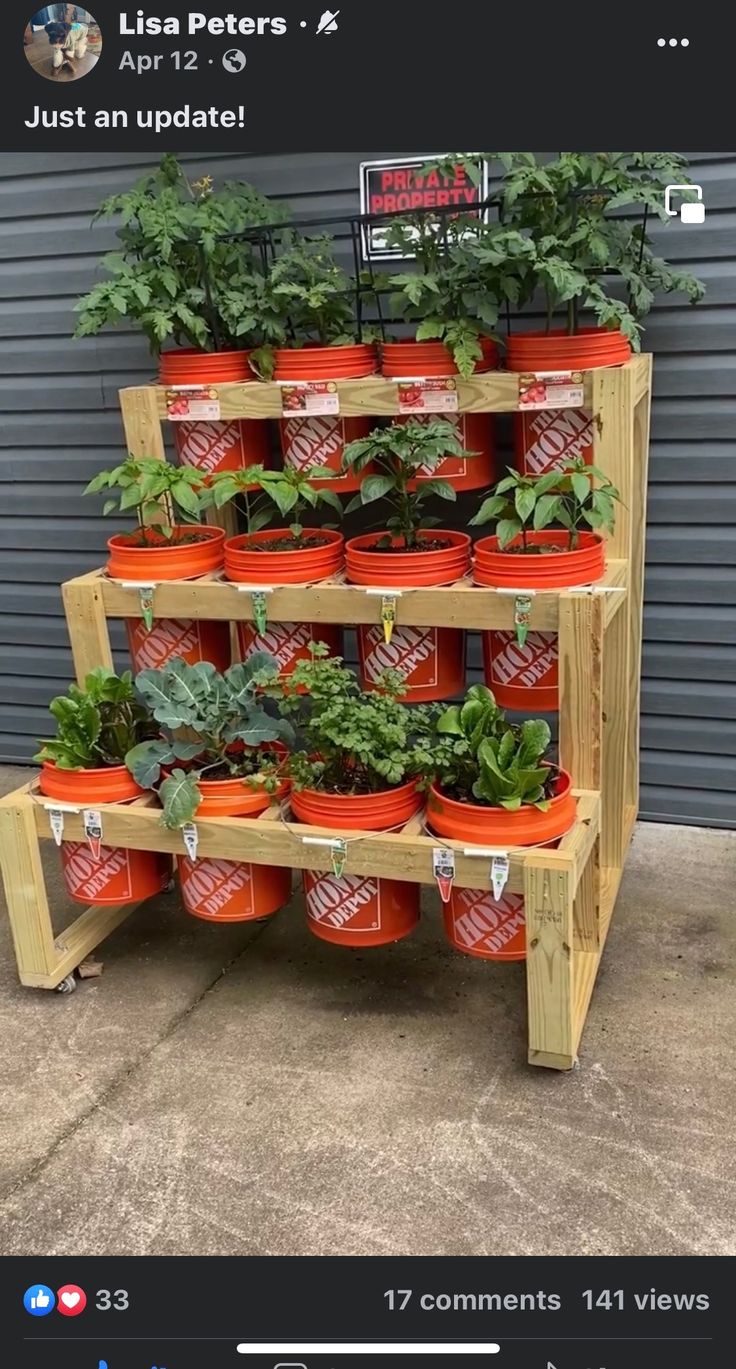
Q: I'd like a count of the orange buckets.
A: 12